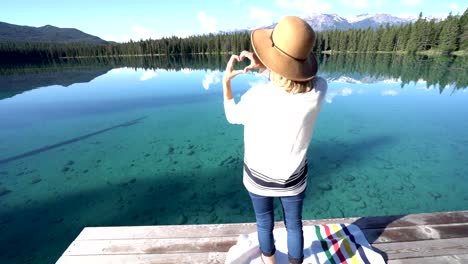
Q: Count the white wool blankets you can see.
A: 1